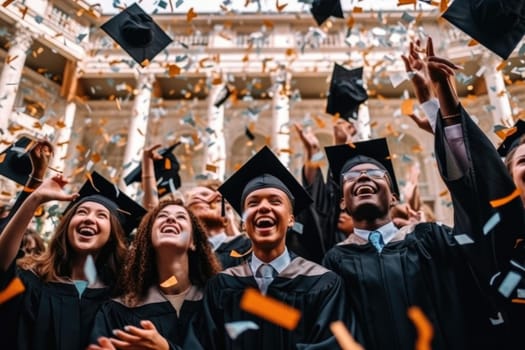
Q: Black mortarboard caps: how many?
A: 10